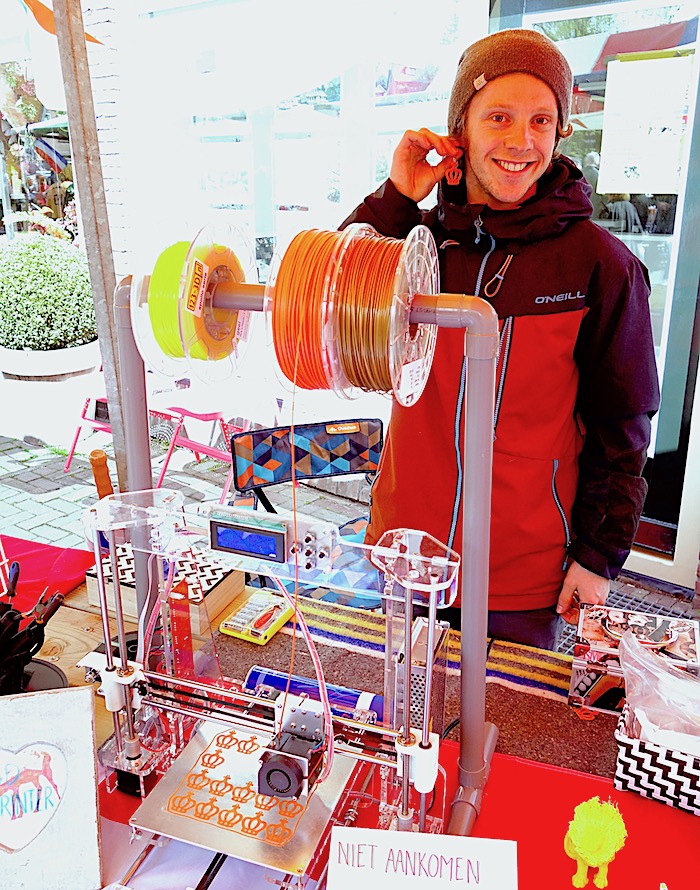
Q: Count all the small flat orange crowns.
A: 14